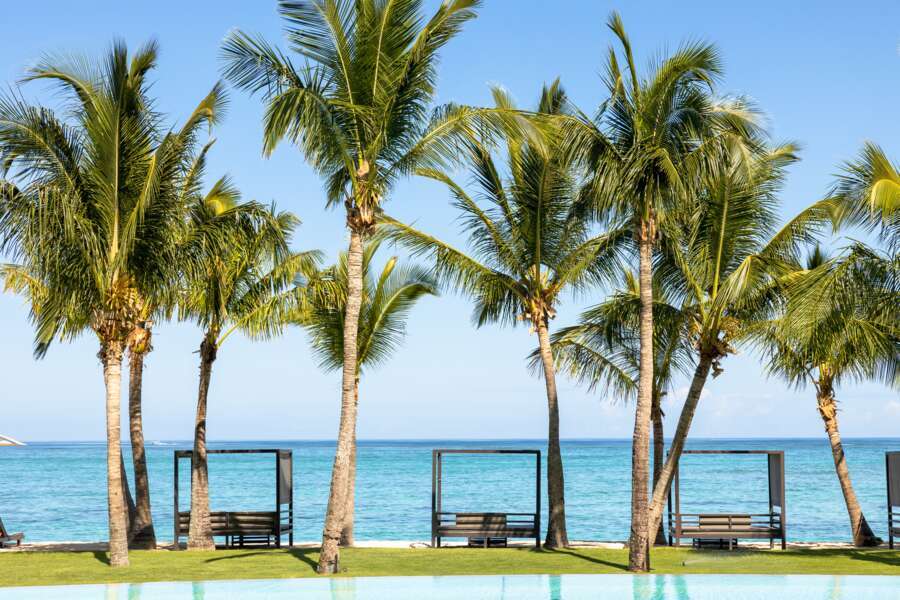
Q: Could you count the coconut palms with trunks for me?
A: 11